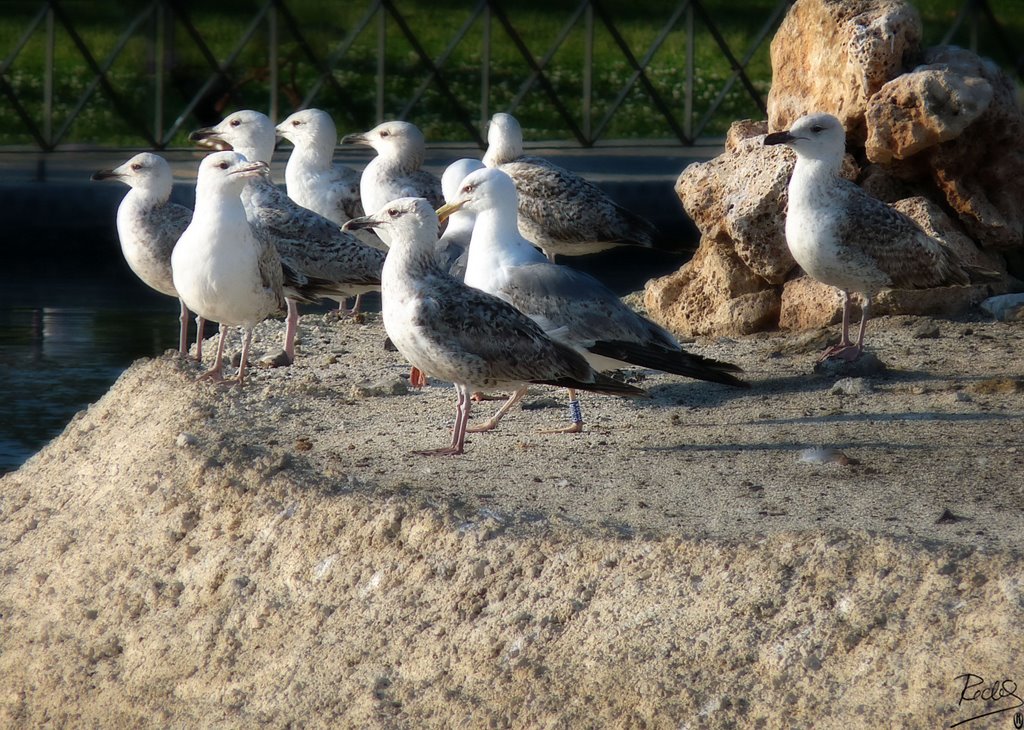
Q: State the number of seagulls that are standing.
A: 10